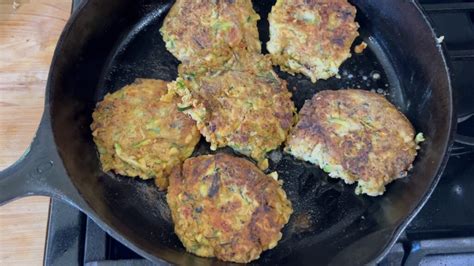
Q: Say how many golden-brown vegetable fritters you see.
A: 6